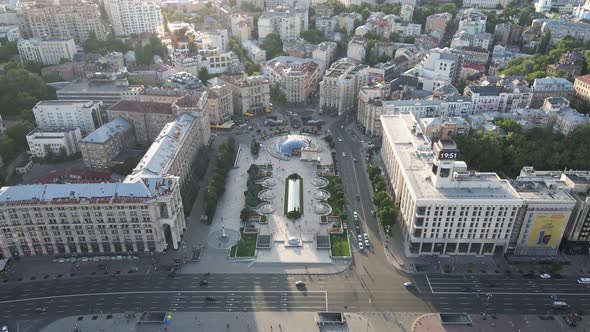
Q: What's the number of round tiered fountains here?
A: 6